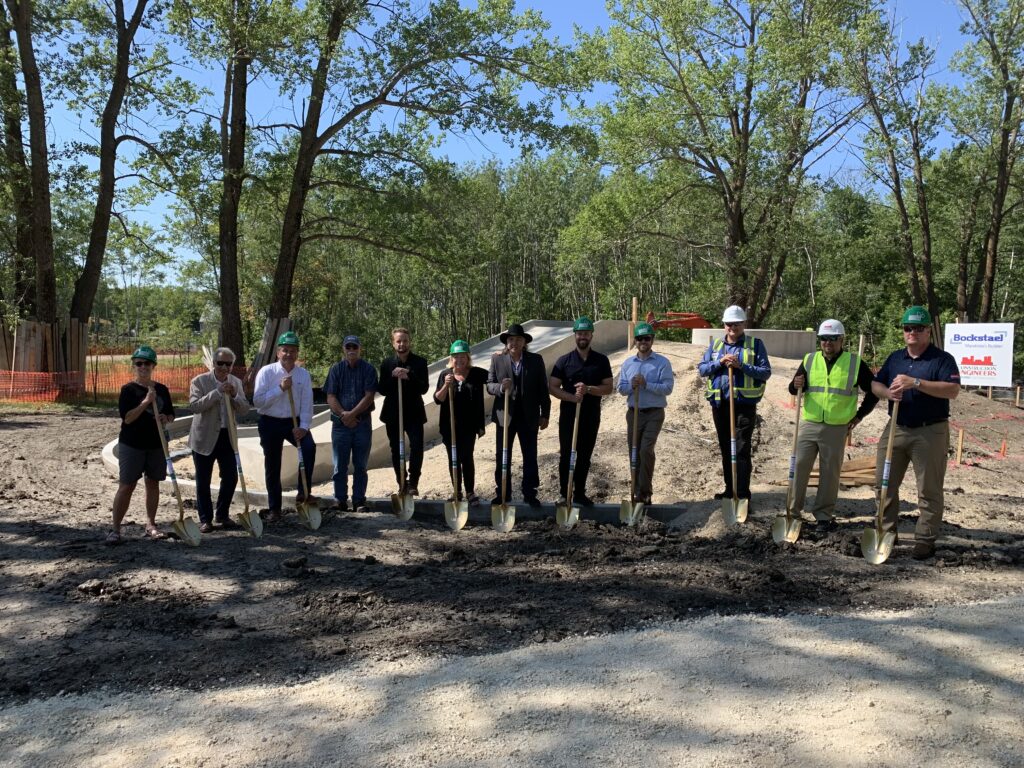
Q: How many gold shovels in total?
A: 11